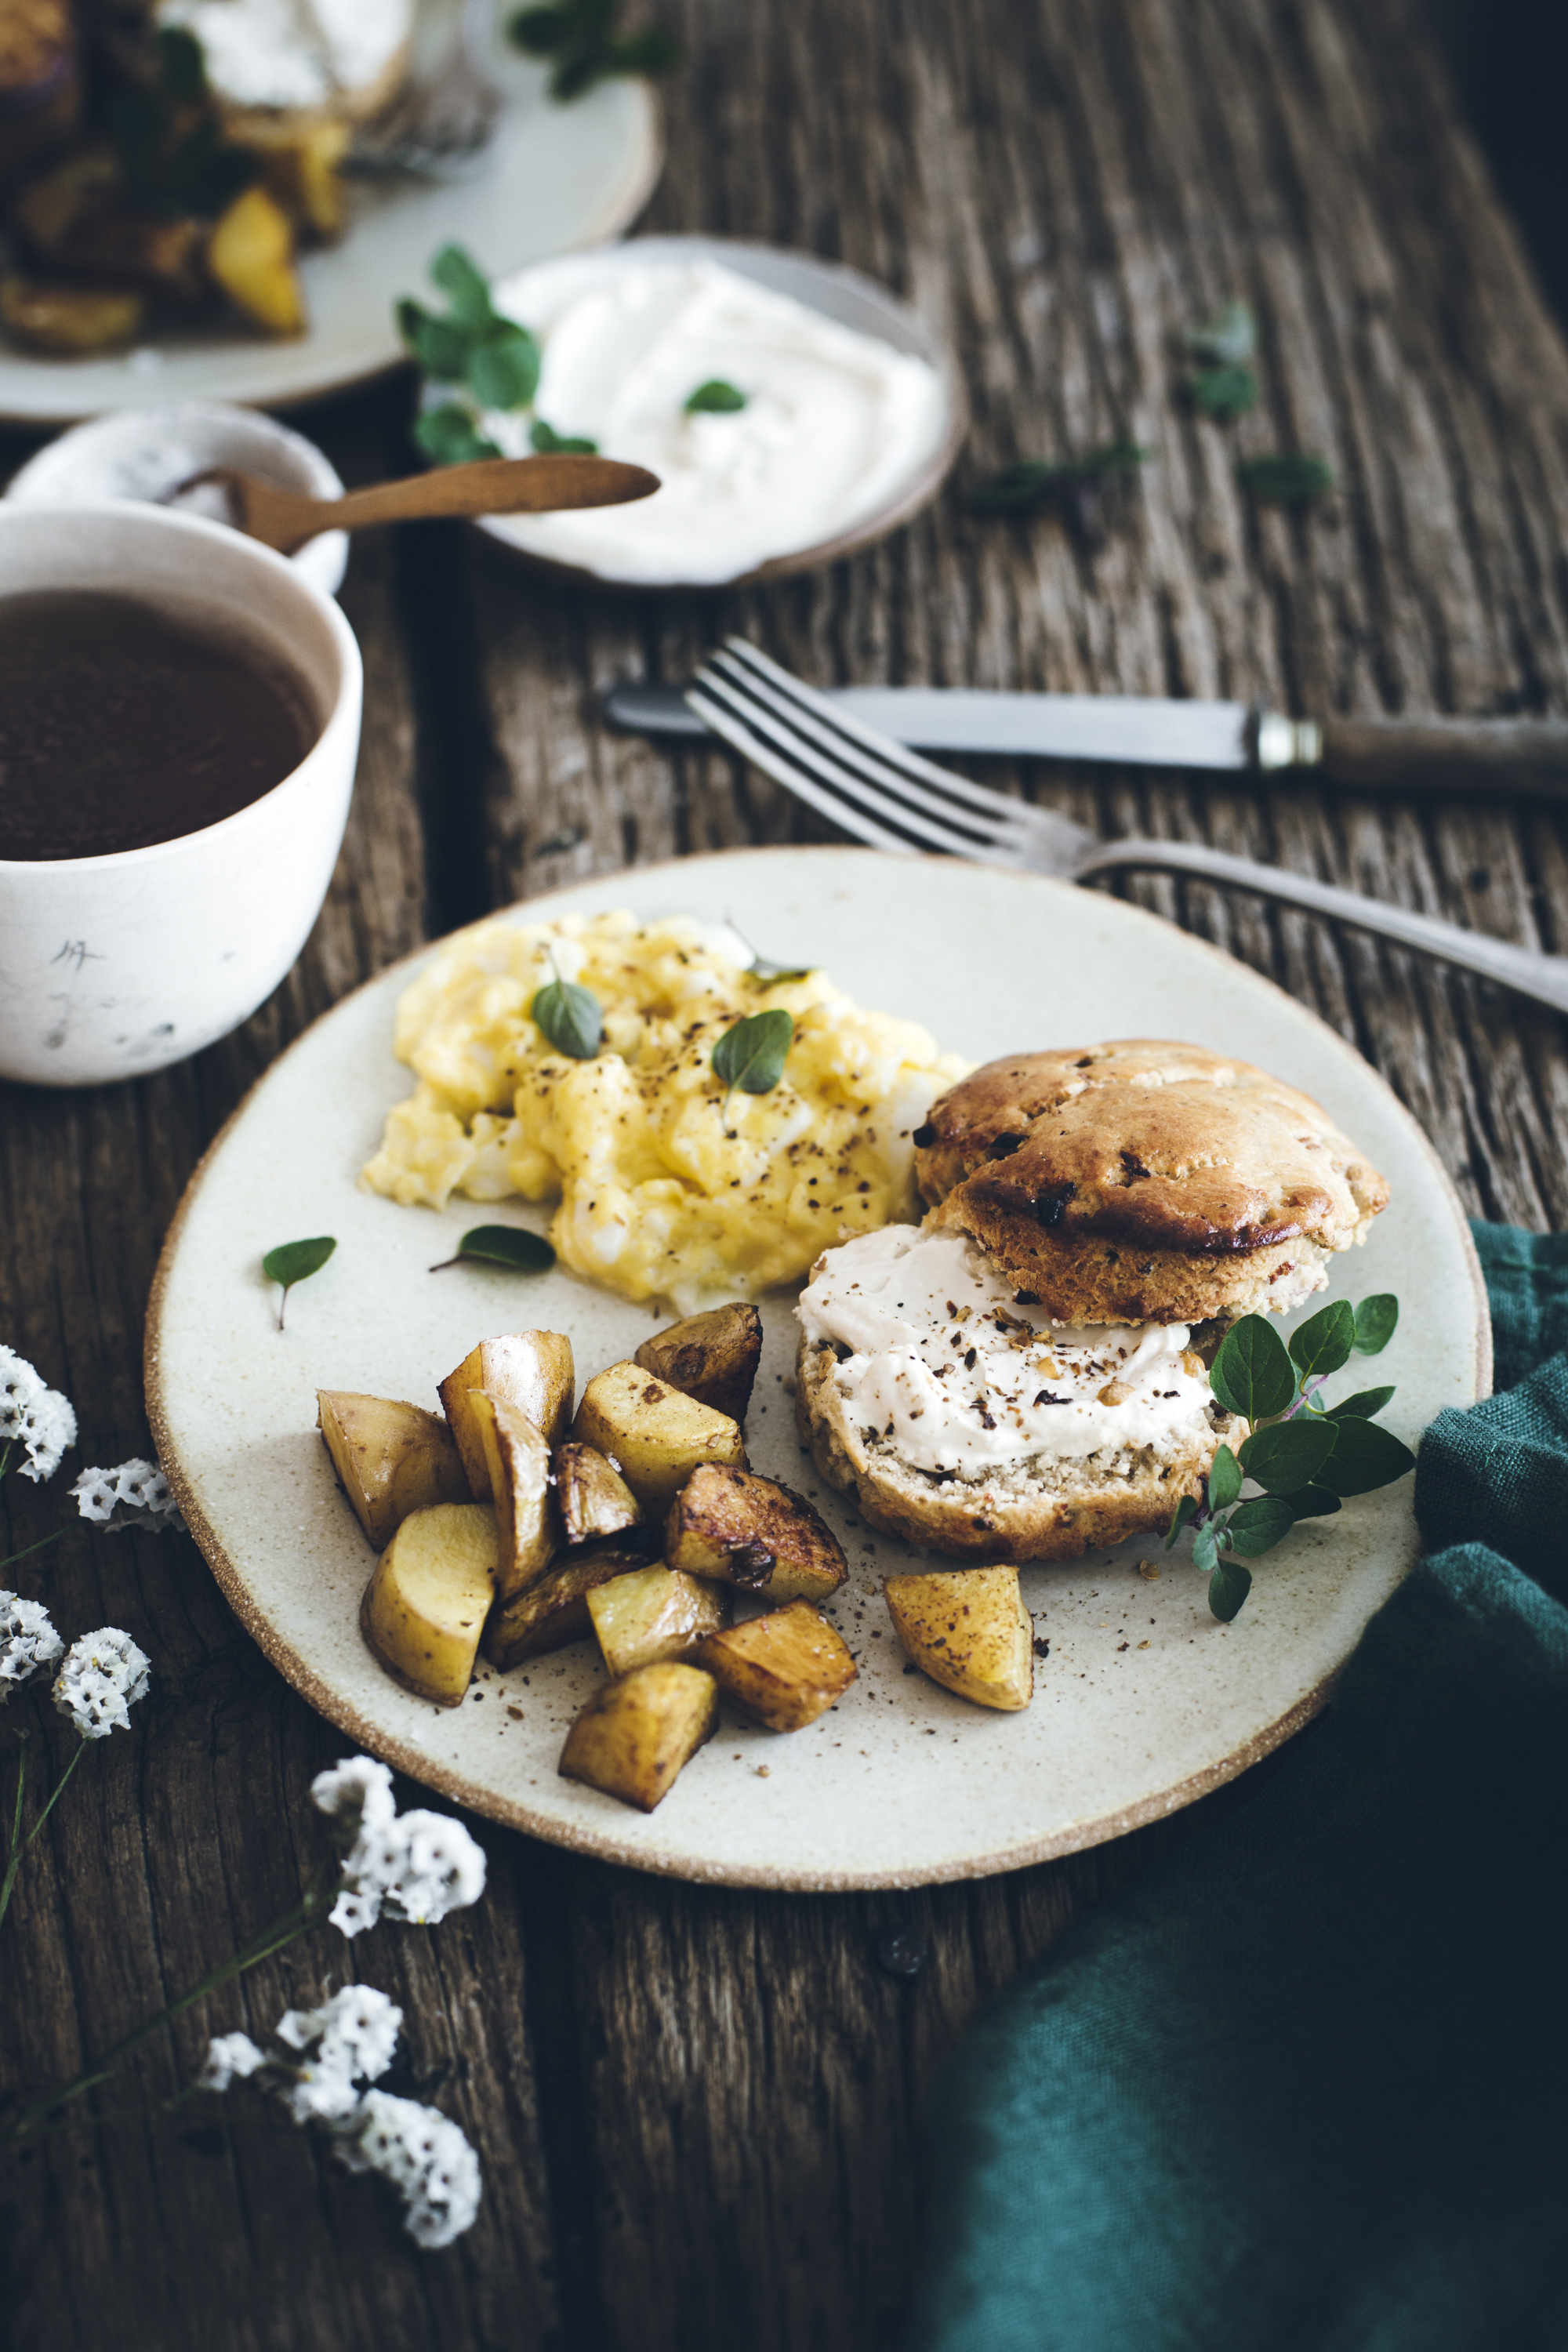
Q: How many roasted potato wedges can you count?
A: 13